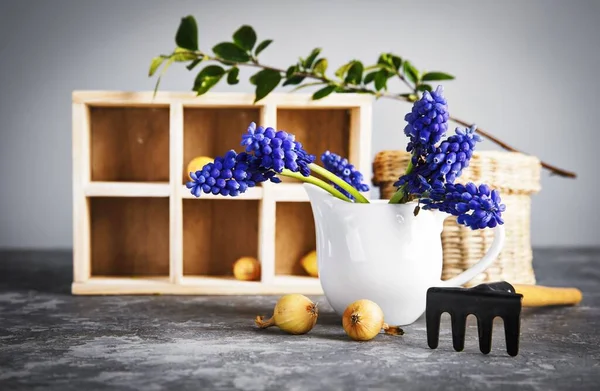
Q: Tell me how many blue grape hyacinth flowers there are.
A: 6